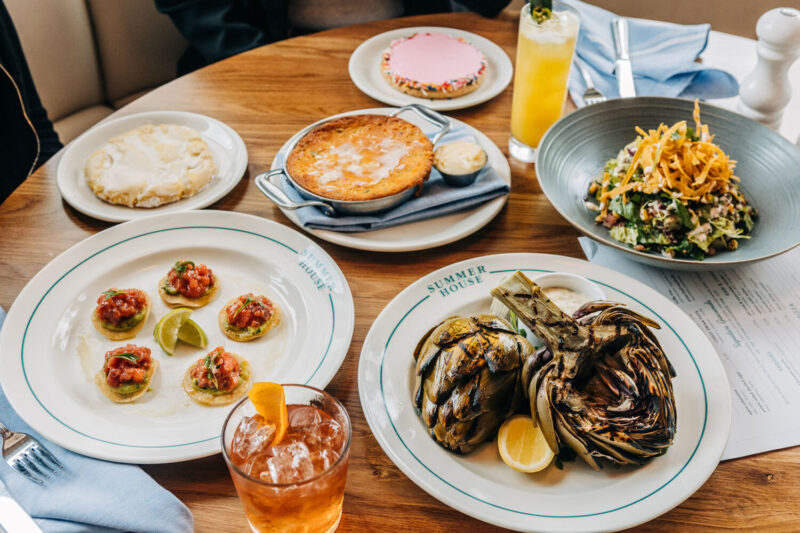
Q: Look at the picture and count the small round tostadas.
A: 5